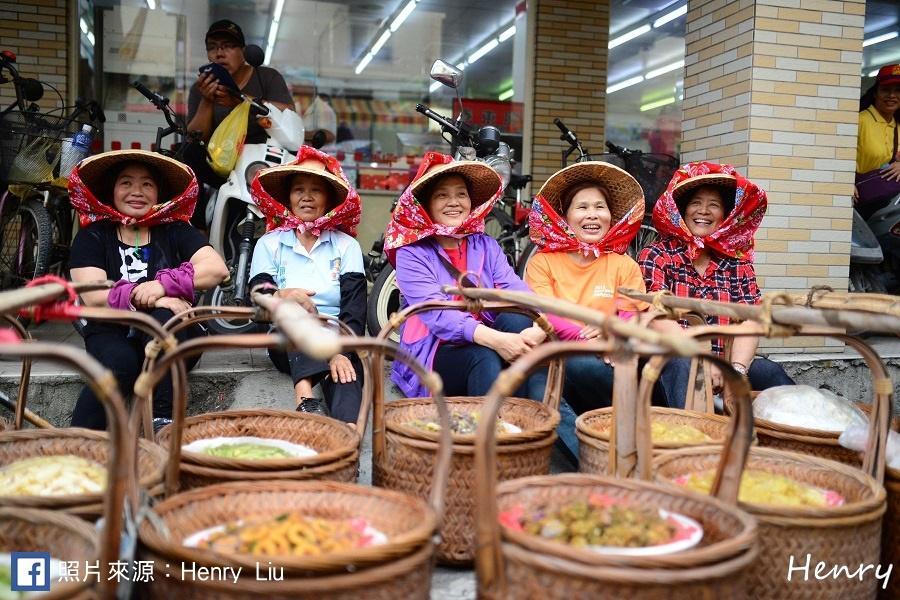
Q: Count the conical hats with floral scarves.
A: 5